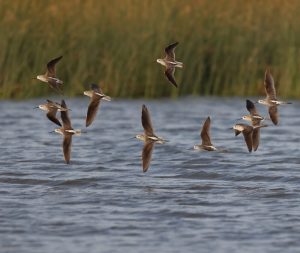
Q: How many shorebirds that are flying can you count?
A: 10